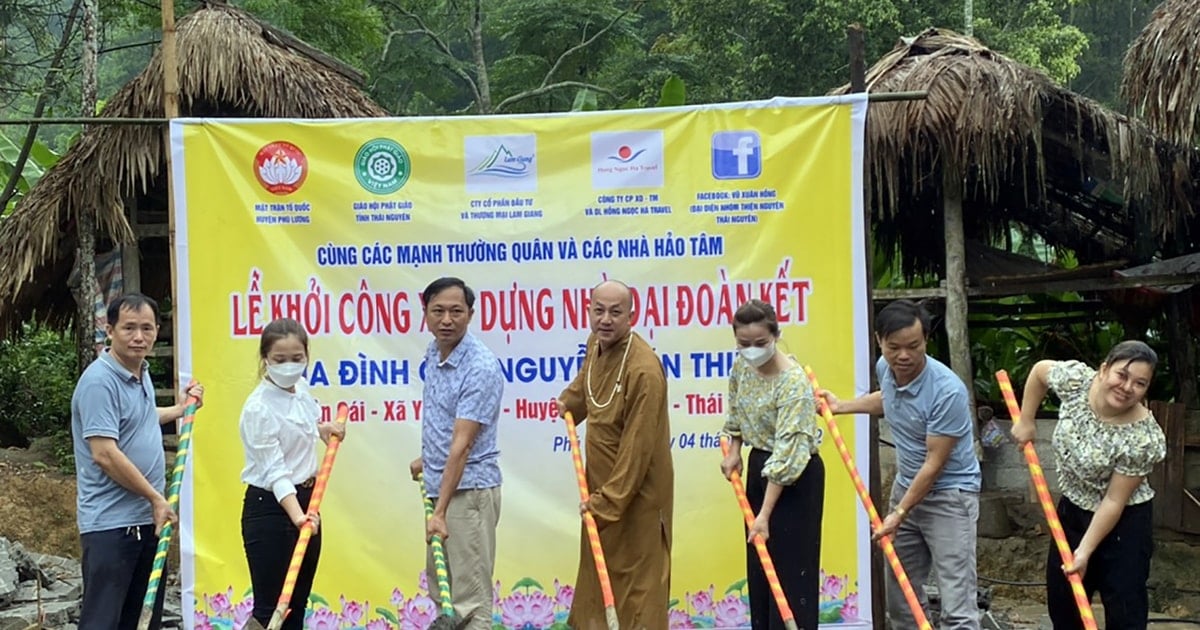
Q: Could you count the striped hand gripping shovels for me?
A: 7